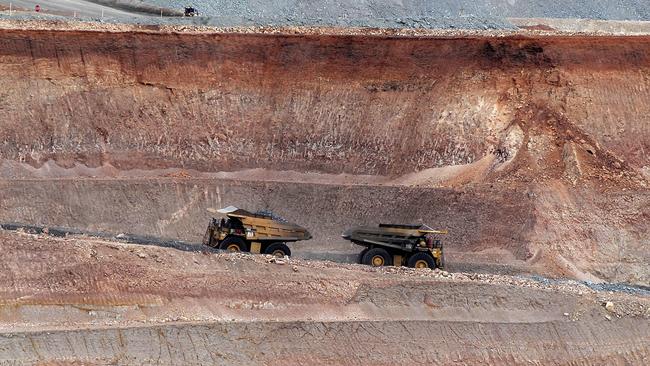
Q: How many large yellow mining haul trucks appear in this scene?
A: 2